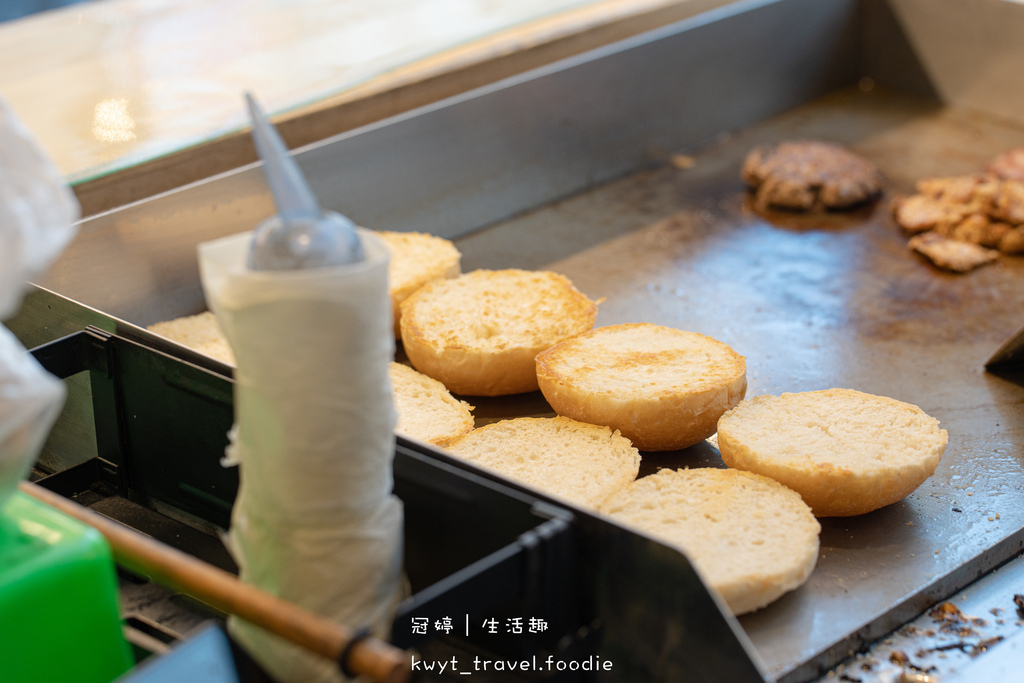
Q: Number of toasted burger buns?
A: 8